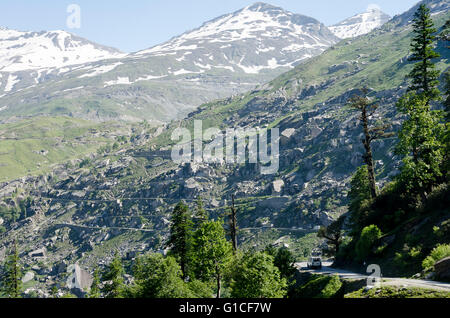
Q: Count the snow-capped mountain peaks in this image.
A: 3